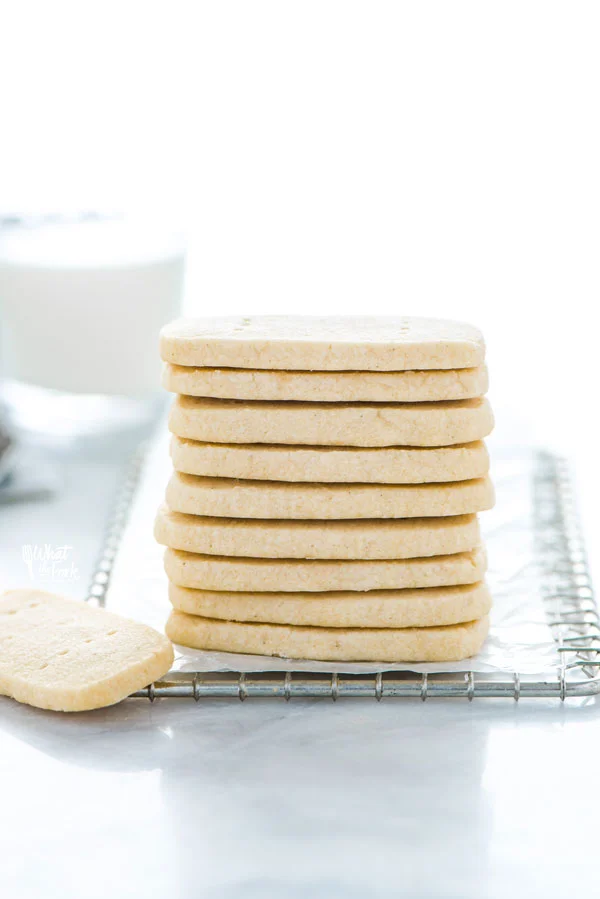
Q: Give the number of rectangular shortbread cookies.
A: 10